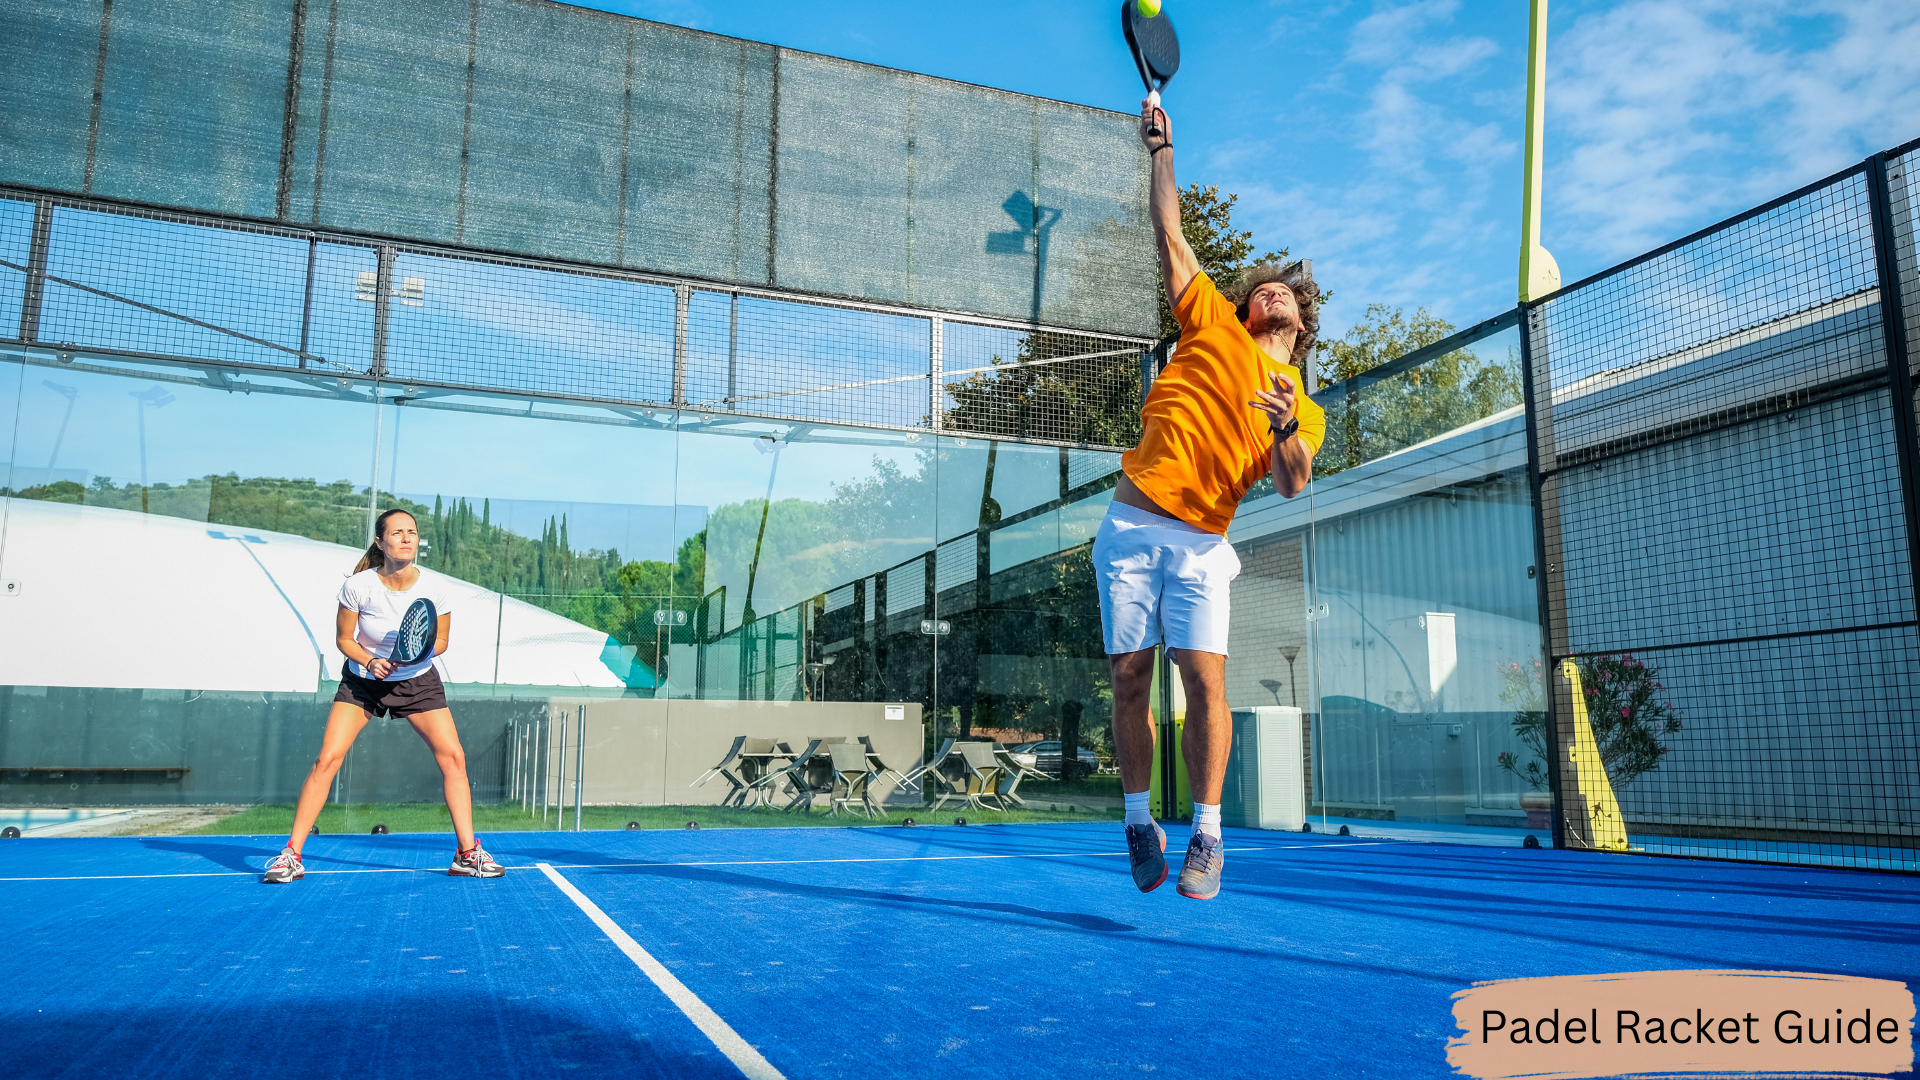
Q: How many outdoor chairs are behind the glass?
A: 11